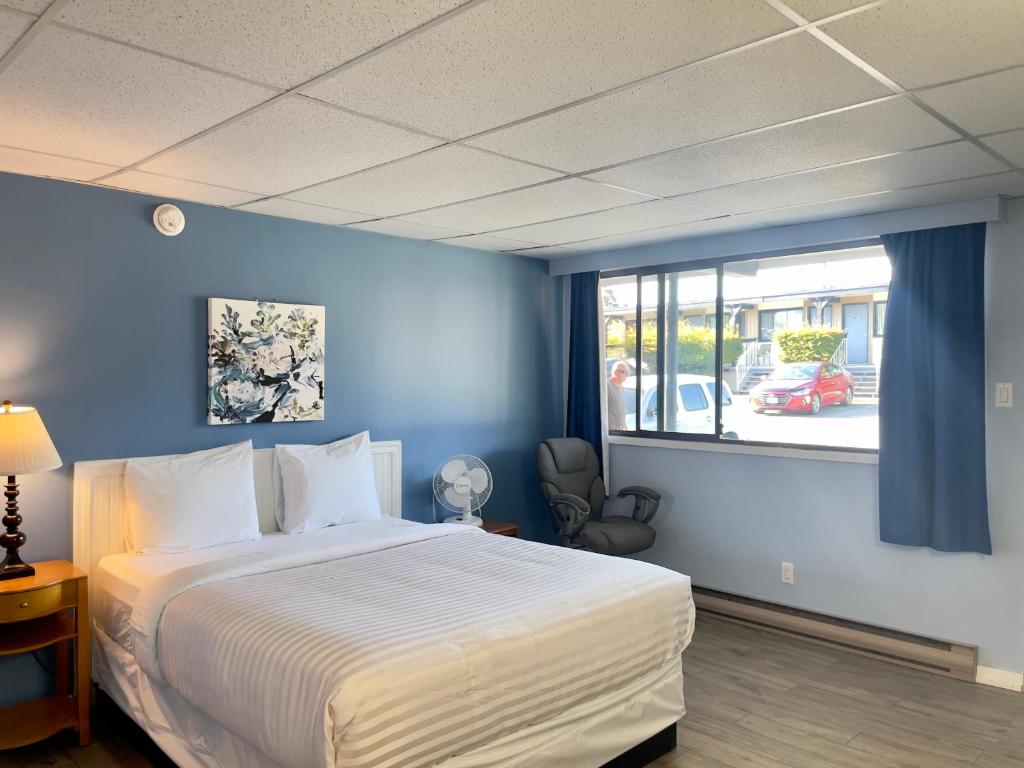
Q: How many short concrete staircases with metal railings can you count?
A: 2